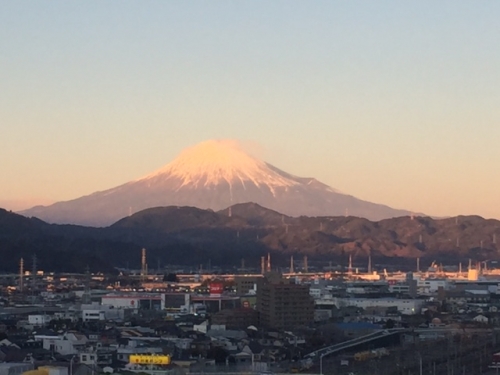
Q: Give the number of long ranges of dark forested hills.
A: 1